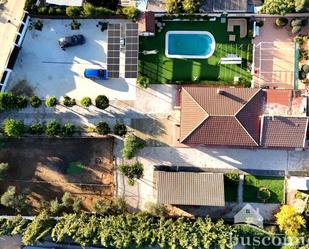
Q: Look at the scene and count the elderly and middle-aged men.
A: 0